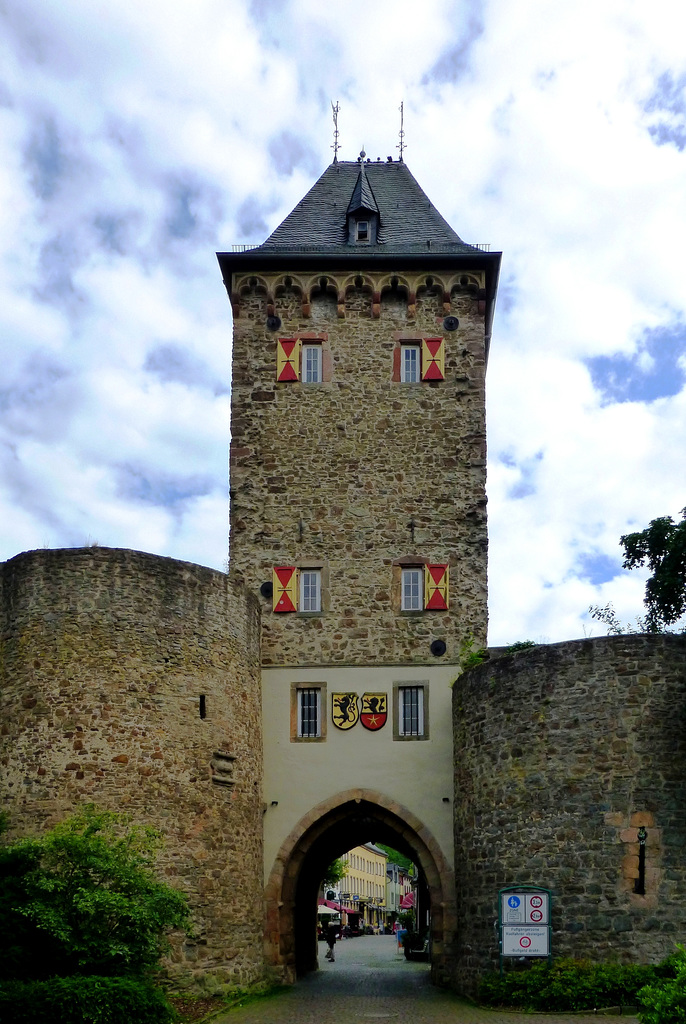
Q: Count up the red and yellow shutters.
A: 4